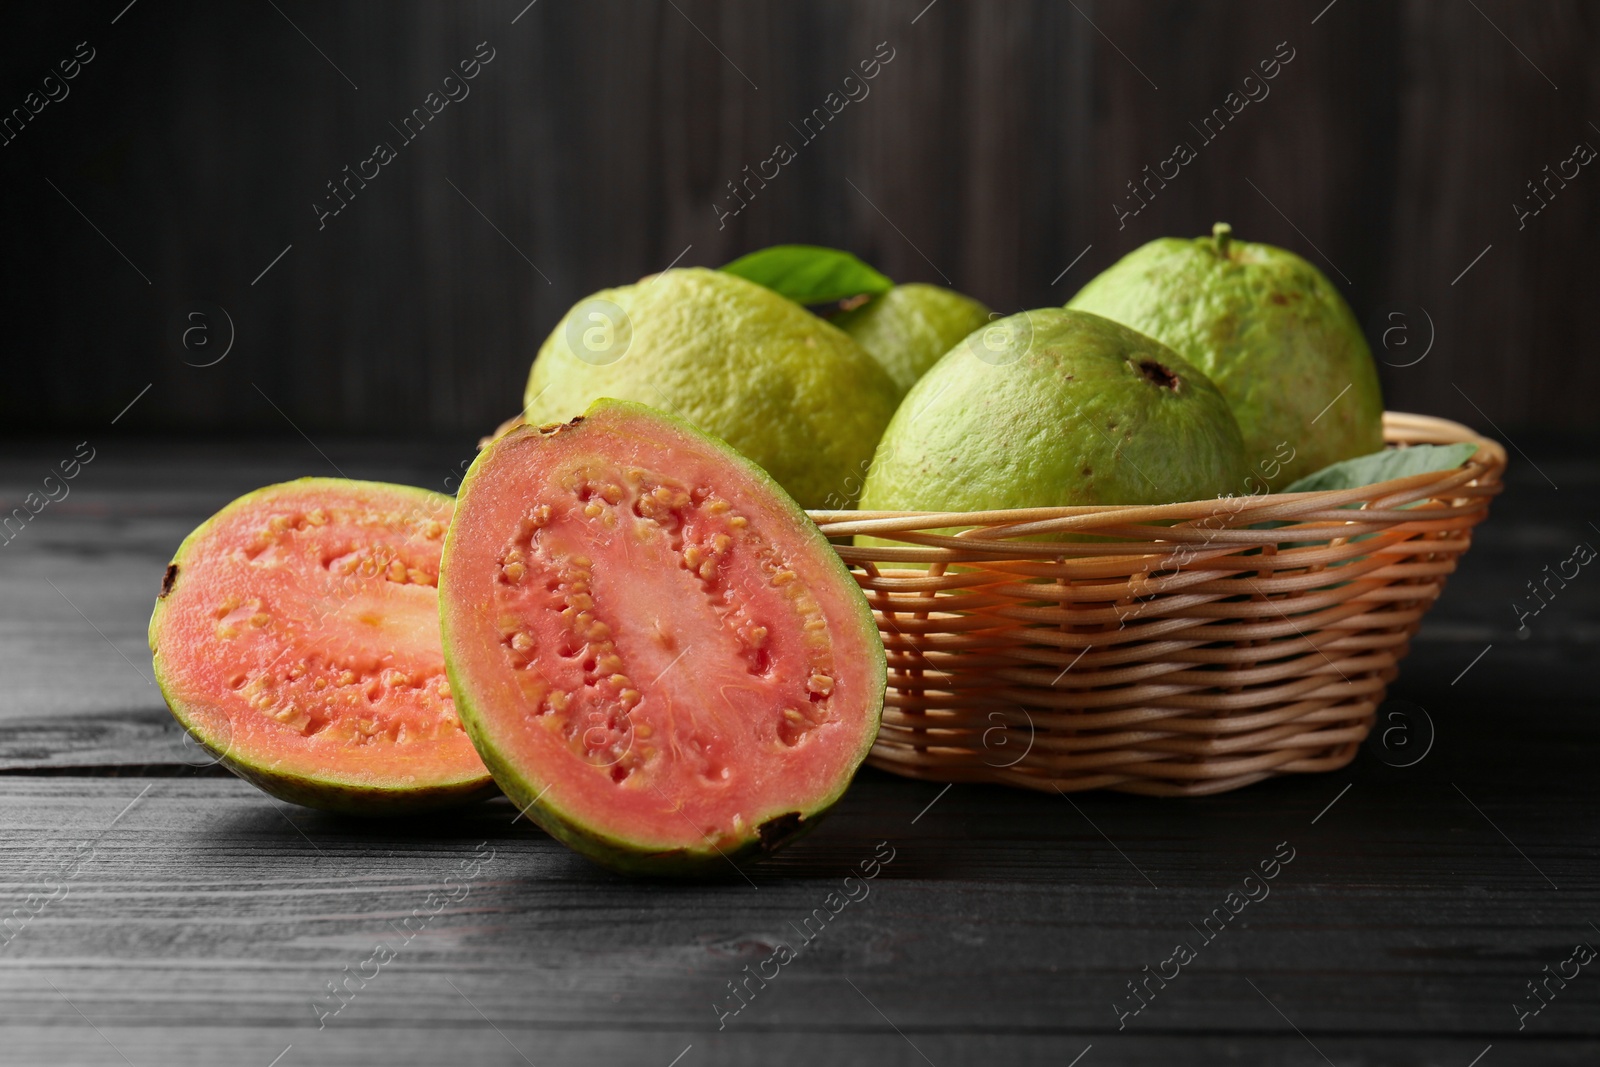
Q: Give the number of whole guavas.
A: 4